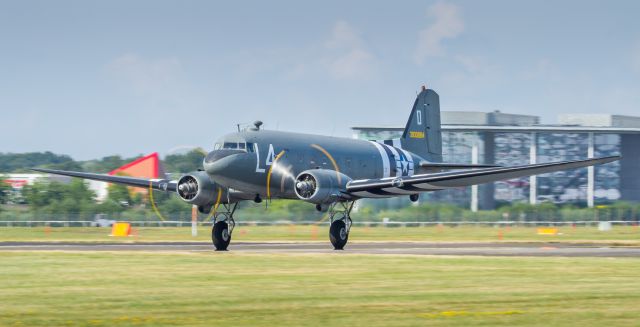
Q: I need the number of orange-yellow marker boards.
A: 2